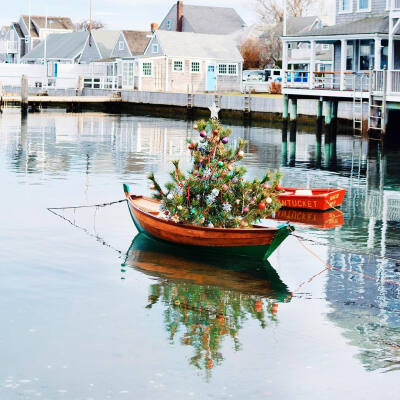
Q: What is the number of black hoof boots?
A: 0